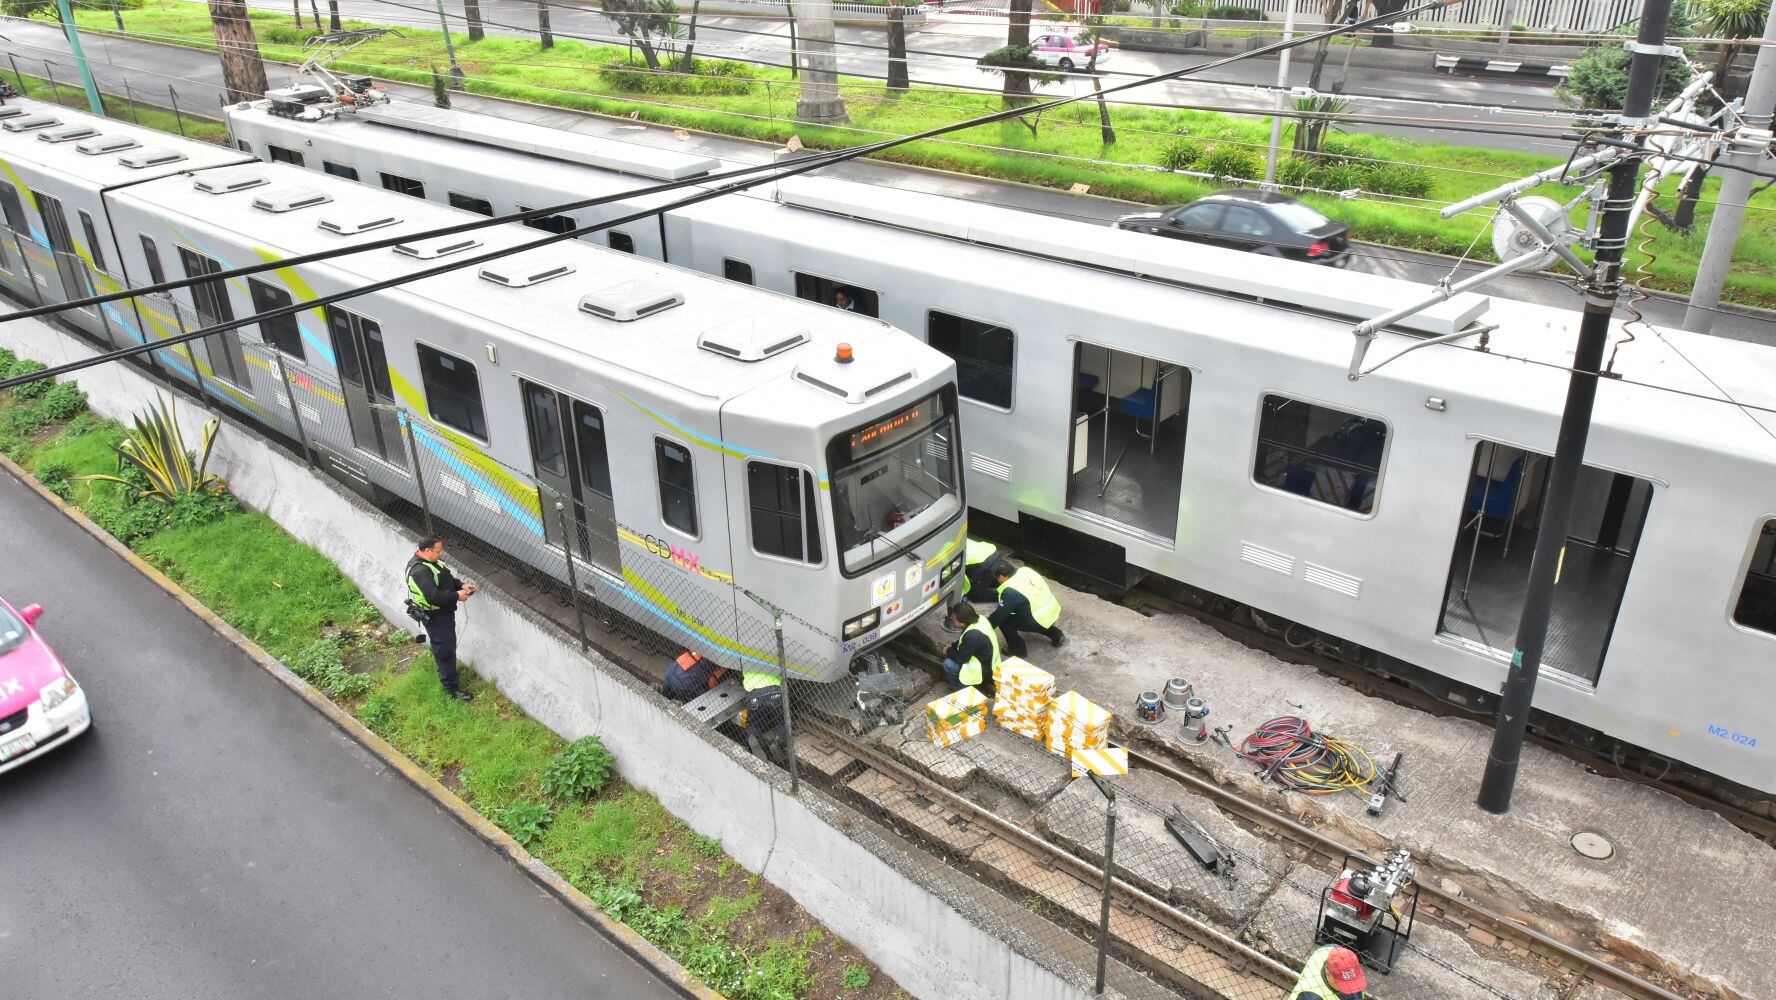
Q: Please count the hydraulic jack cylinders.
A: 3